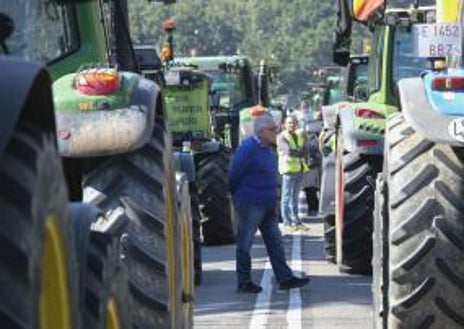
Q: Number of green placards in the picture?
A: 1